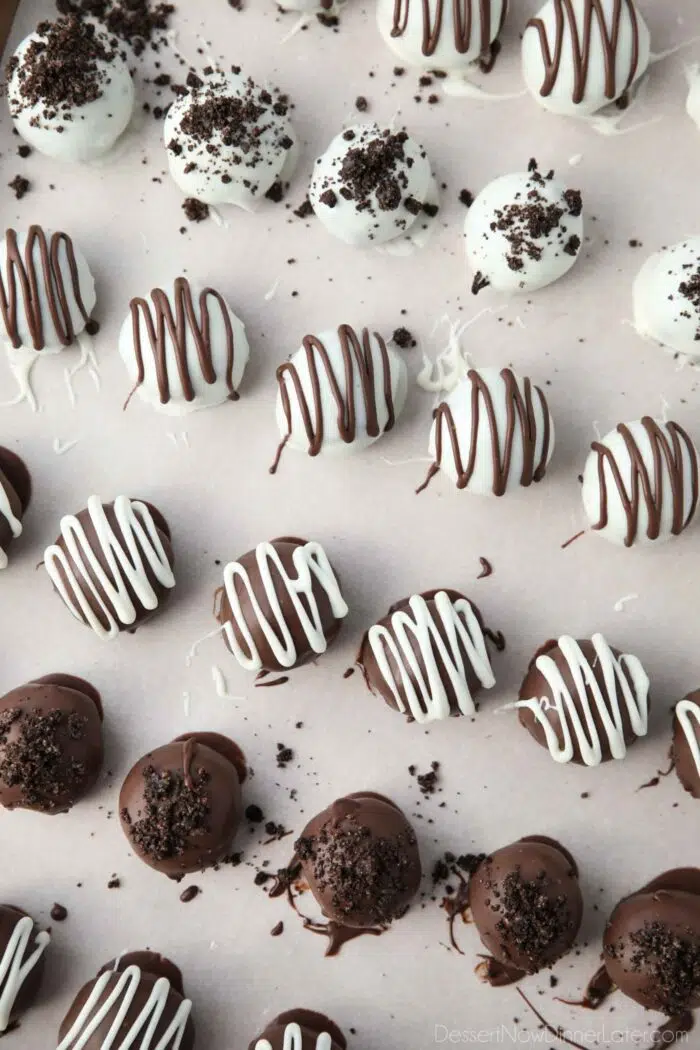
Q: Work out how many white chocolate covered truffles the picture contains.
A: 14